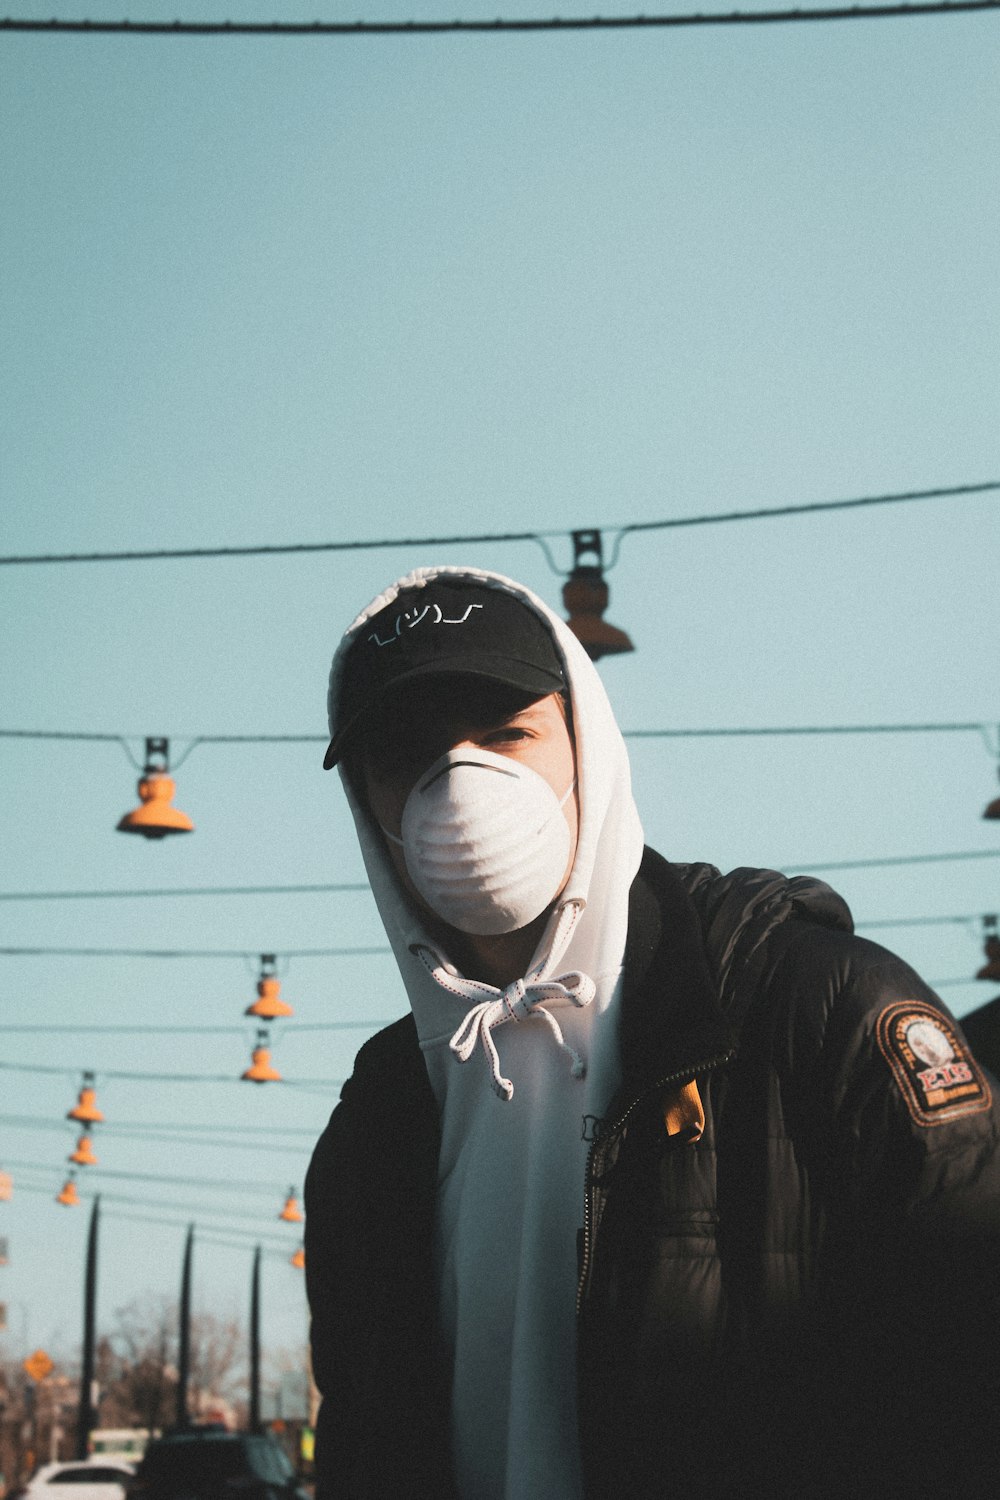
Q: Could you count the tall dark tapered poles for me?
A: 3